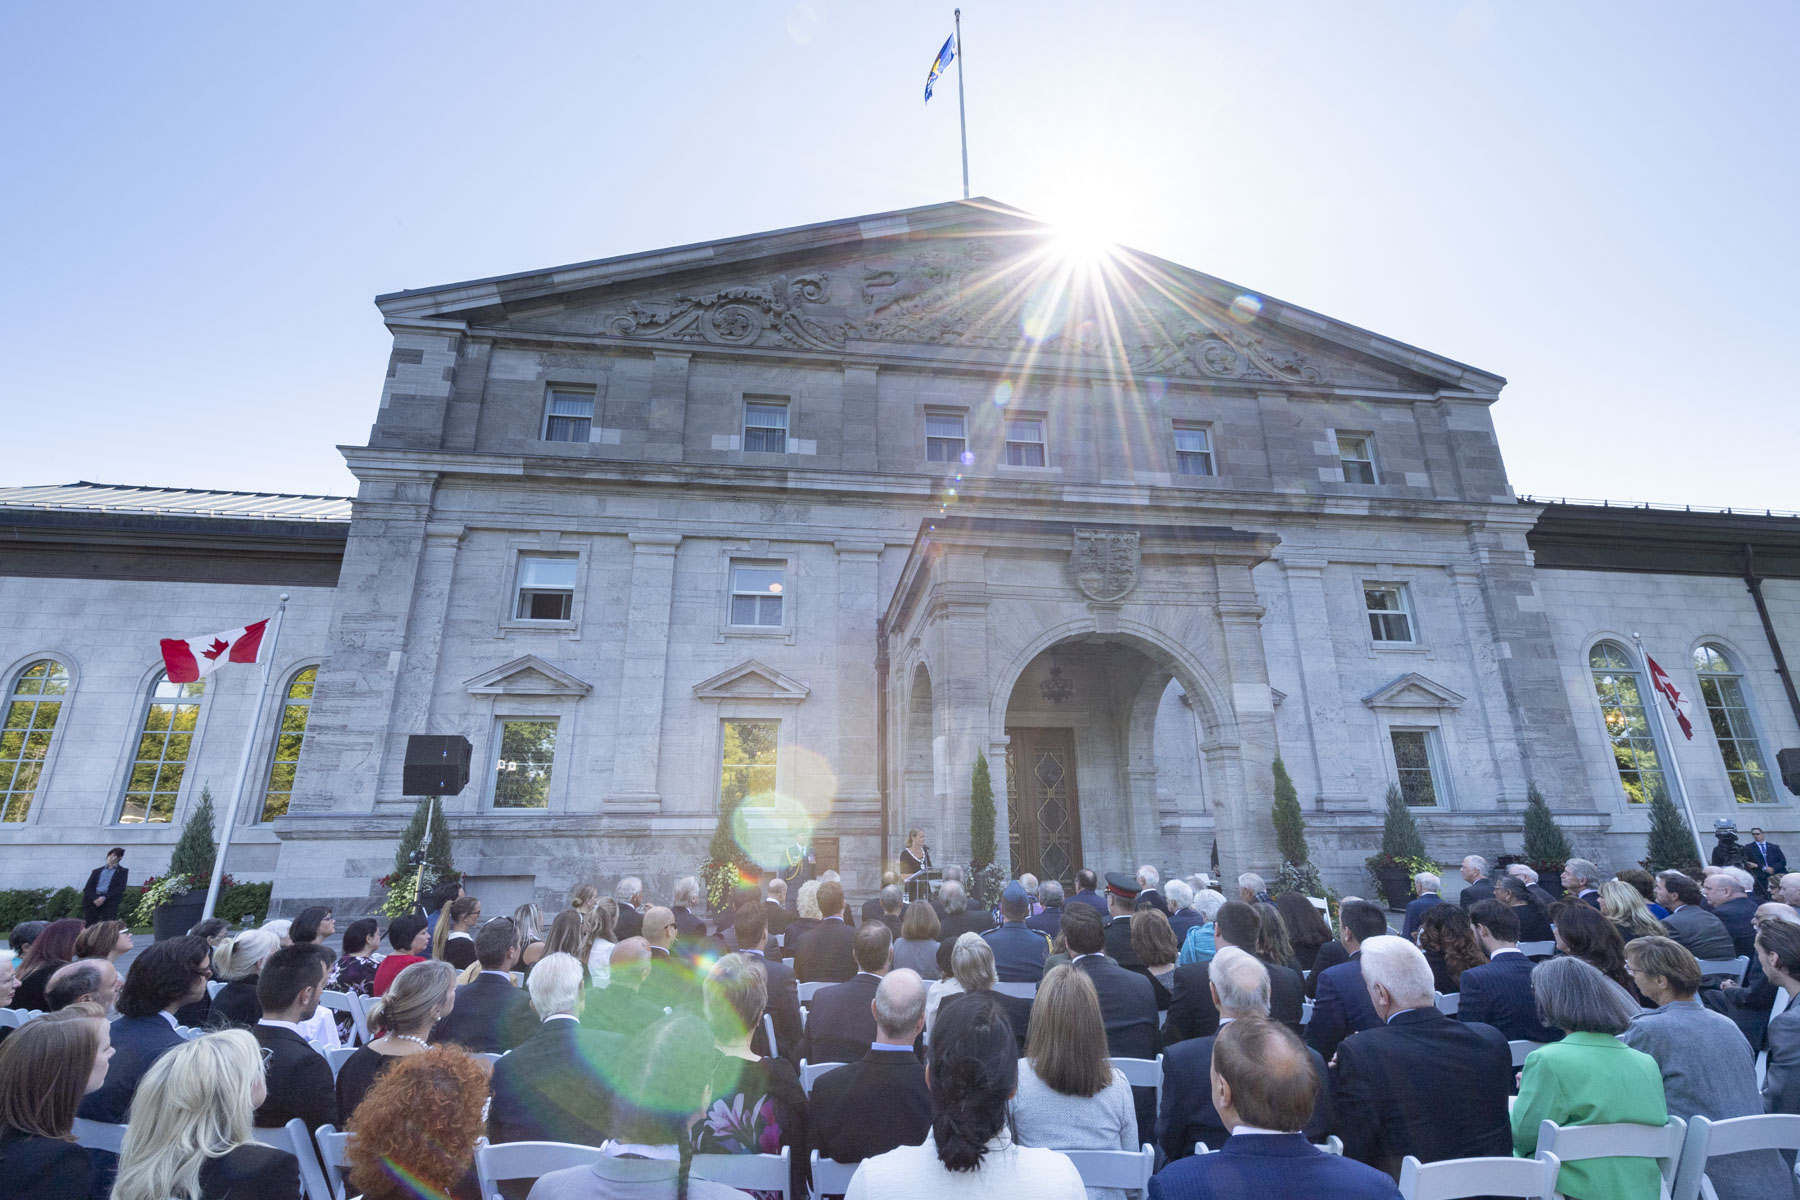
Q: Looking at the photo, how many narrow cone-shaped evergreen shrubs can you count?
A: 8